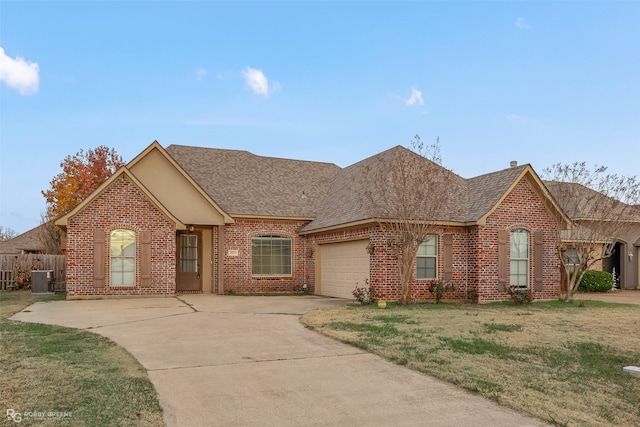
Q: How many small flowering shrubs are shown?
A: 3